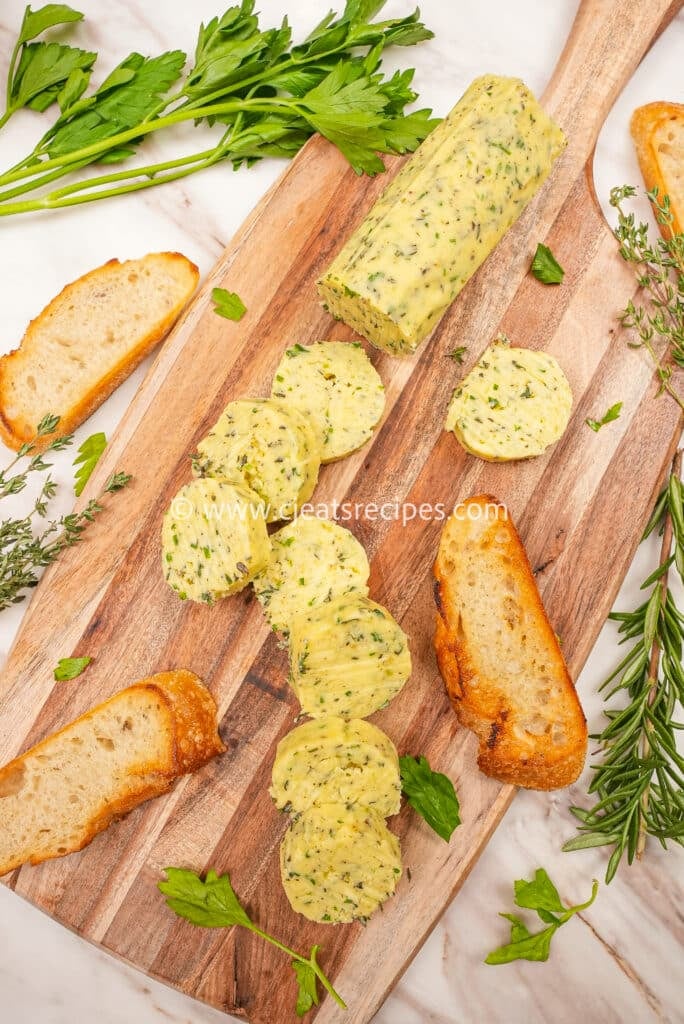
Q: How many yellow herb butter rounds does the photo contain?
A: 8